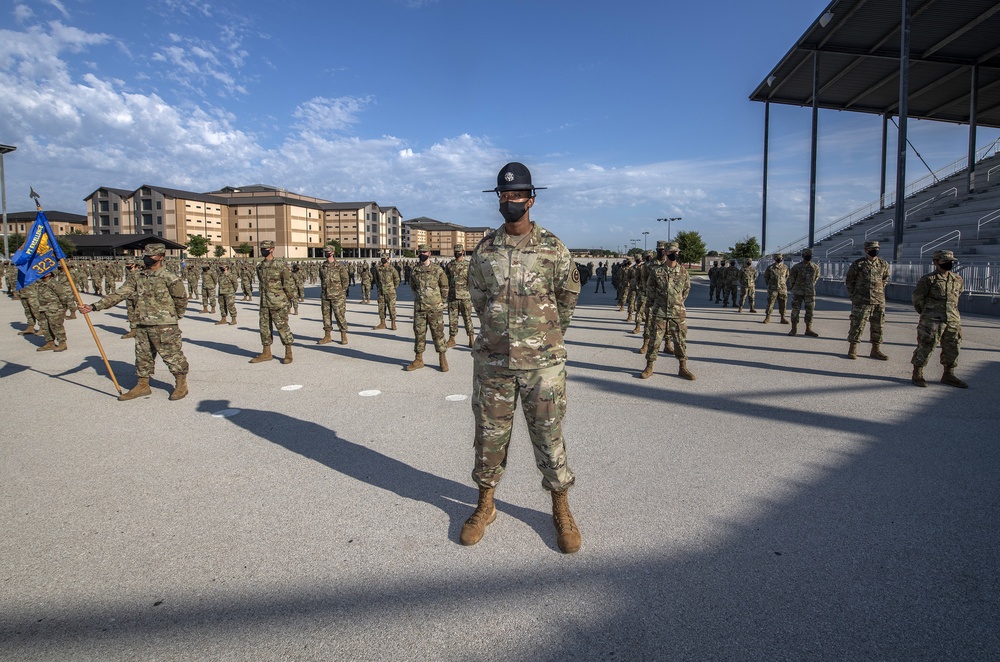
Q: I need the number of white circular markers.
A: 4